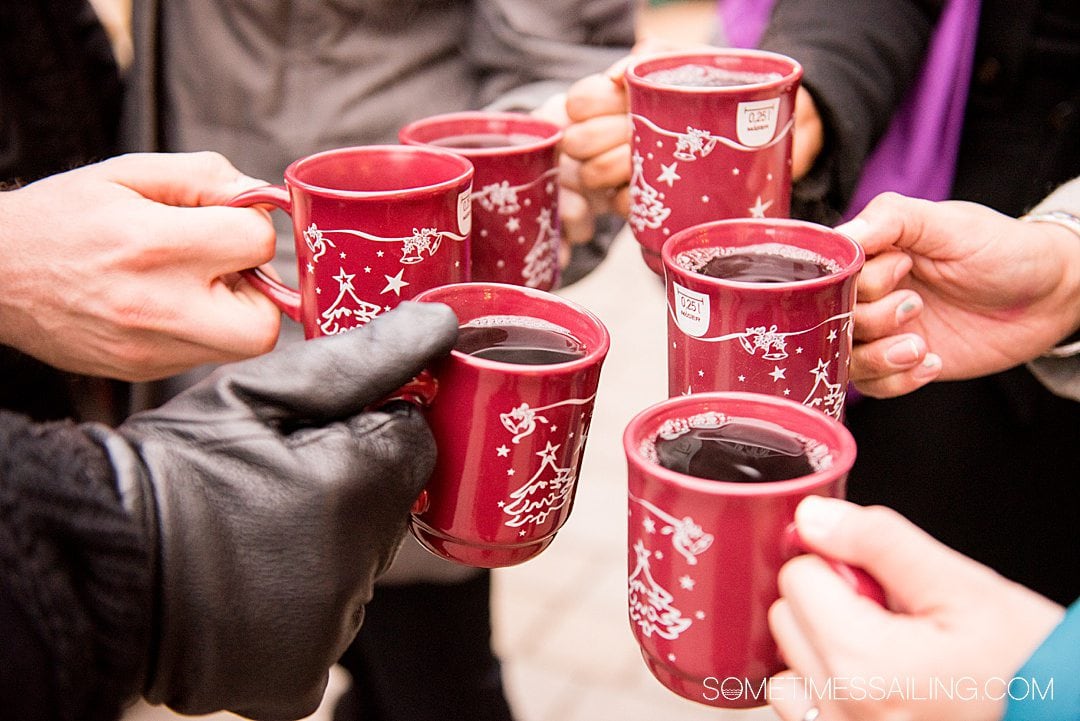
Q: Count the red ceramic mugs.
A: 6